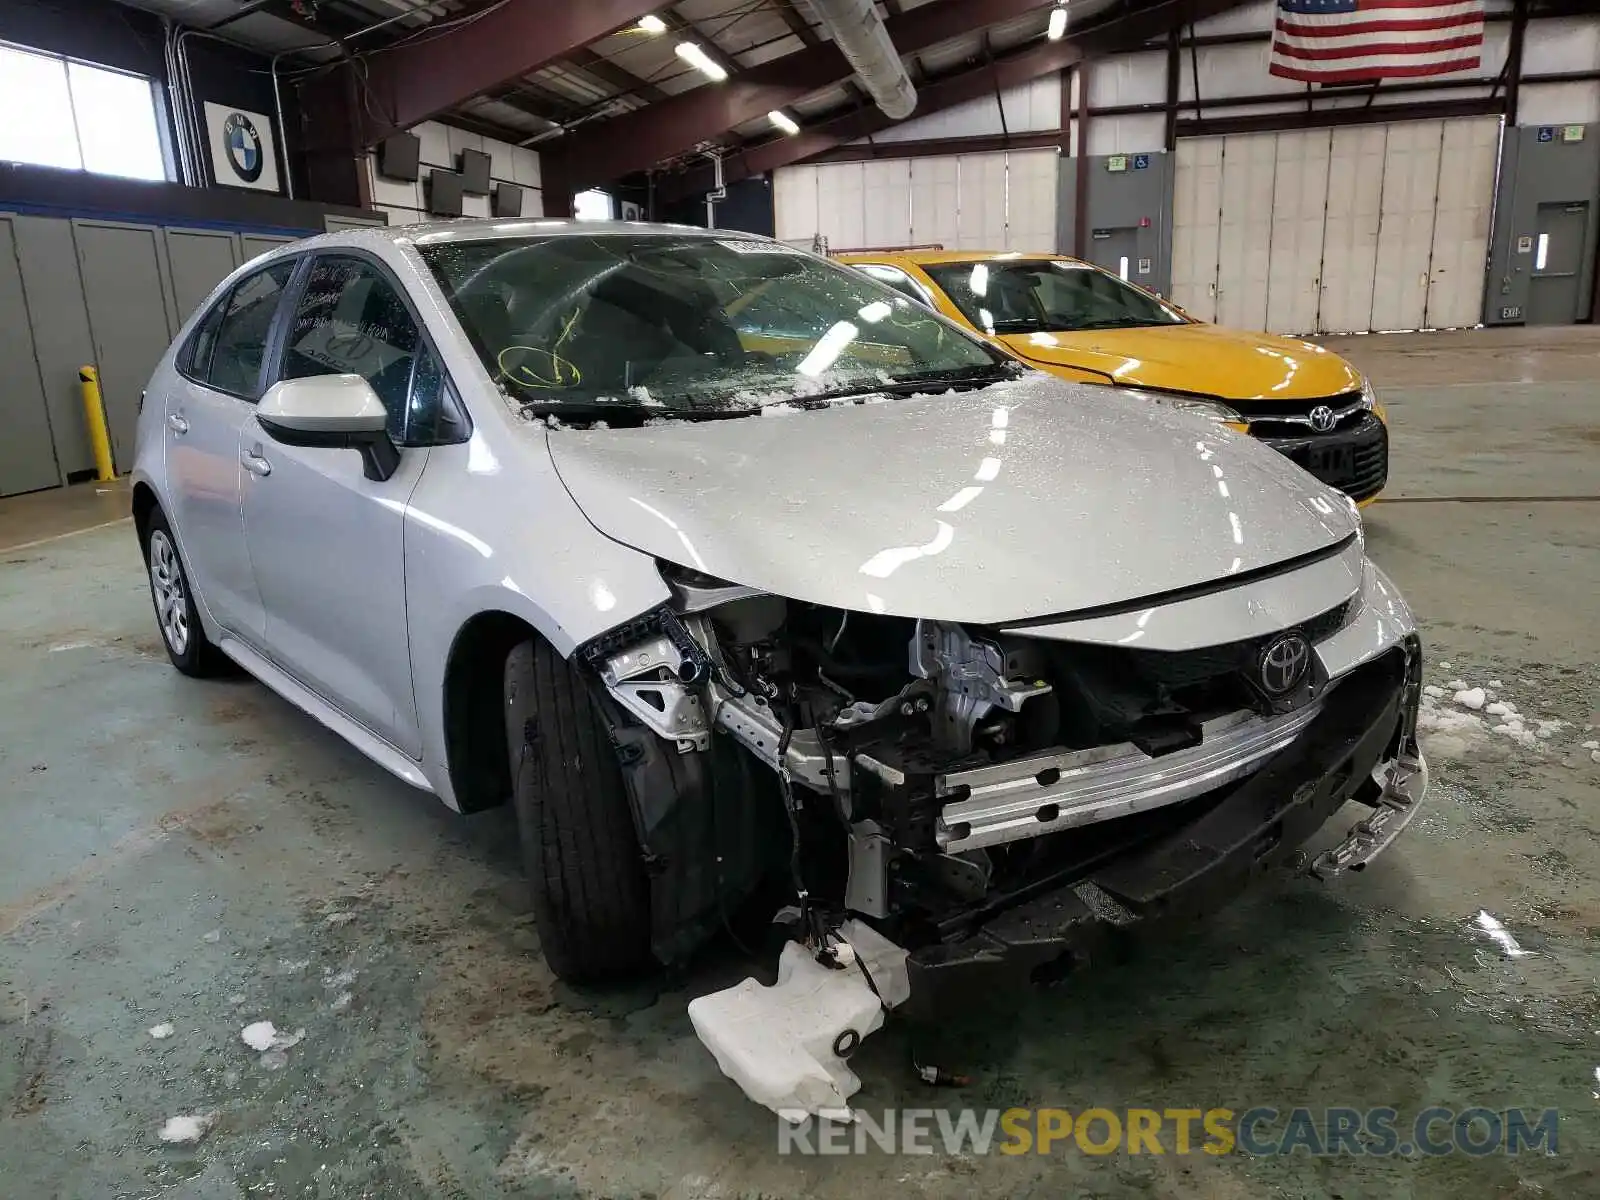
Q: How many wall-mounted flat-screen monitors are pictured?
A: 4